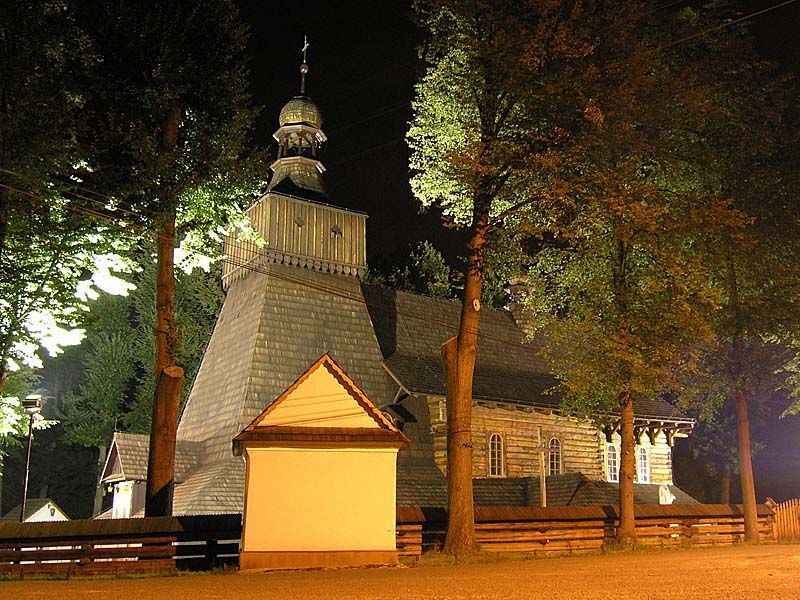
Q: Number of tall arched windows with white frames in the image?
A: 4